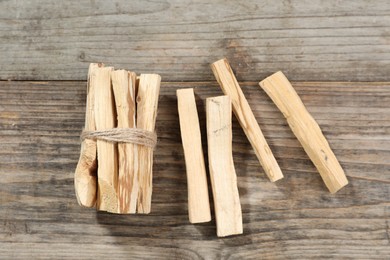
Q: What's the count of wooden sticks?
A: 8